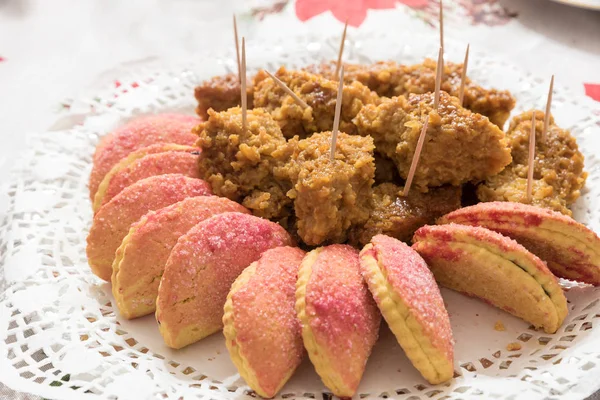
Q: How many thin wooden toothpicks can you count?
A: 11